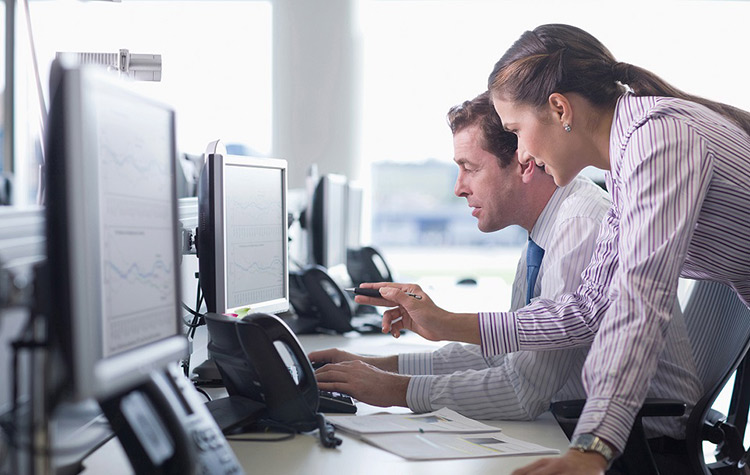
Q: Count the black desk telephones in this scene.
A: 4